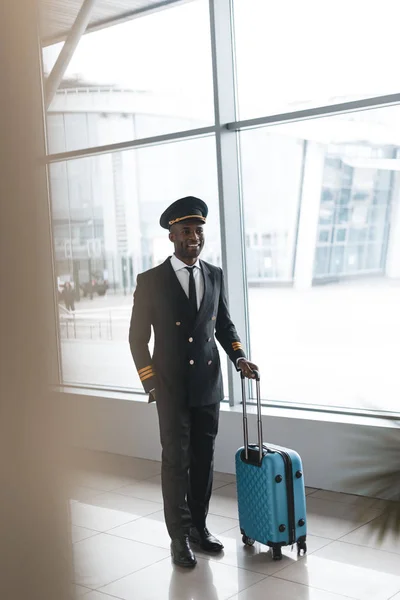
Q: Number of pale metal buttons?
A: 6